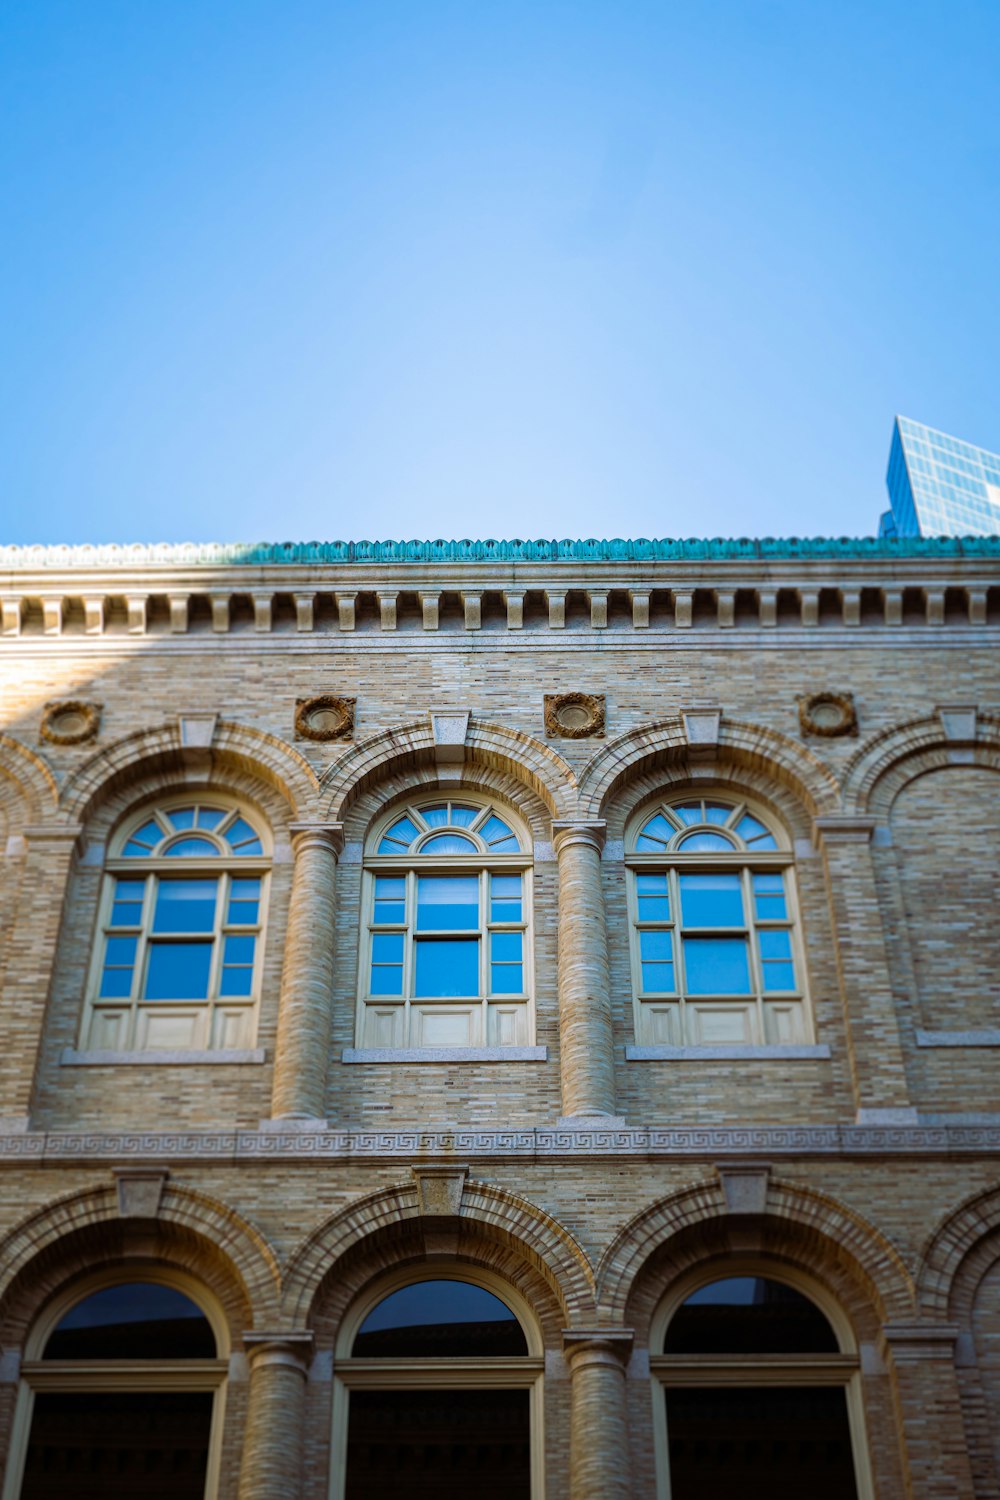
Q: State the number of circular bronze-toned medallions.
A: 4